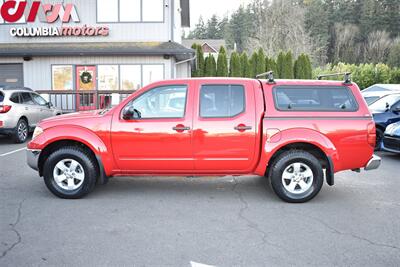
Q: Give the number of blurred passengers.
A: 0